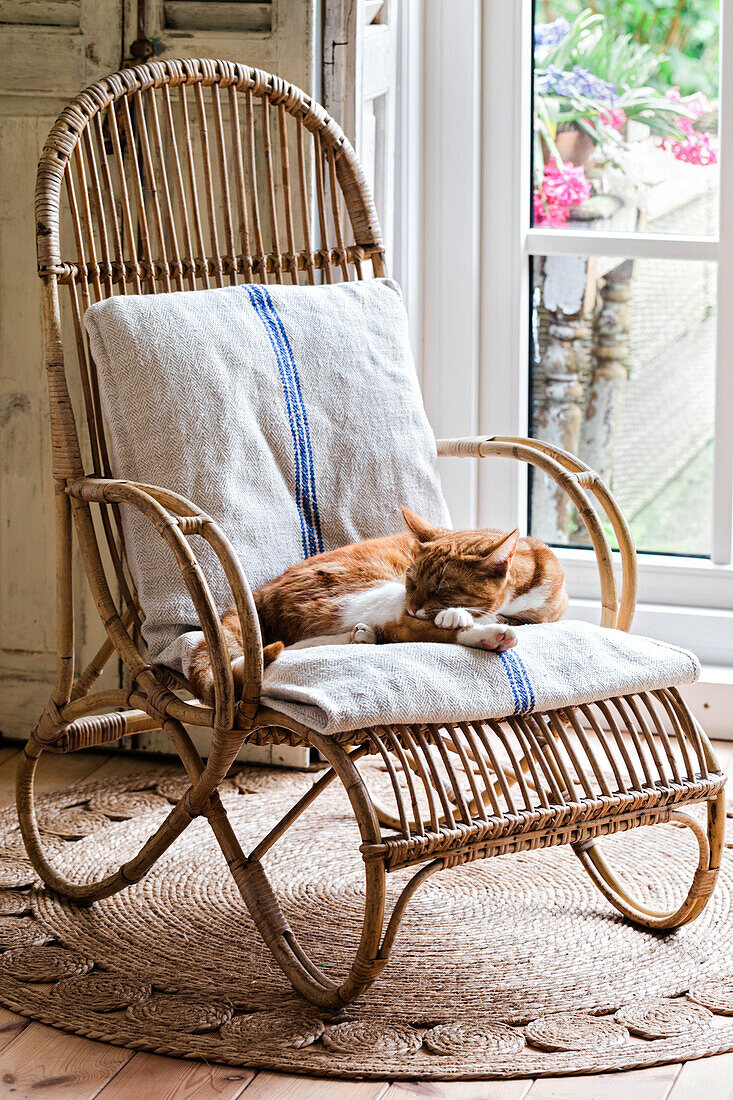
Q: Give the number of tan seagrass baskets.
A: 0